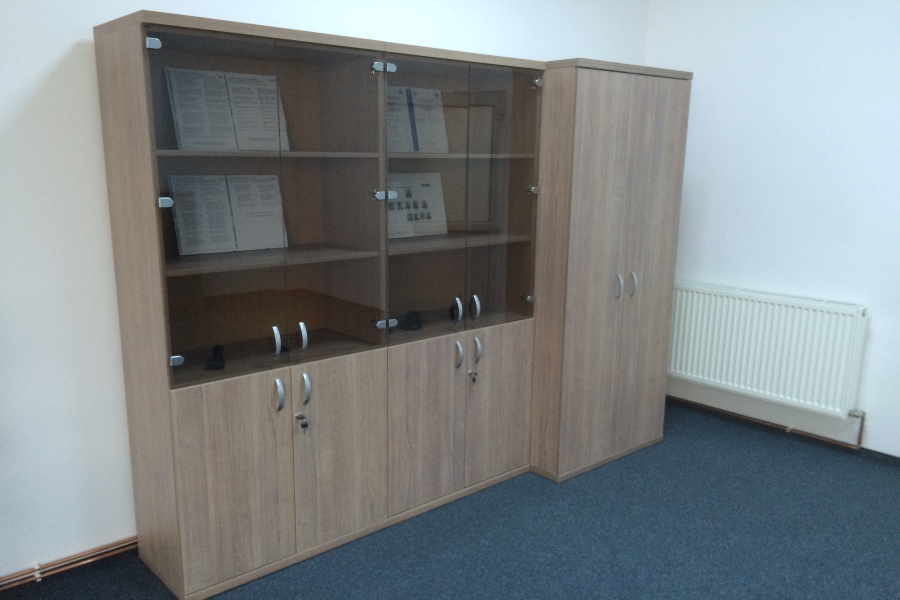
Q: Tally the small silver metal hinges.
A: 12